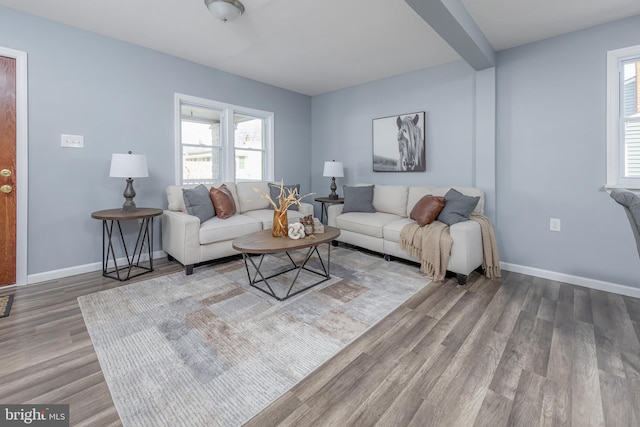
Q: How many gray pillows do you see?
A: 4